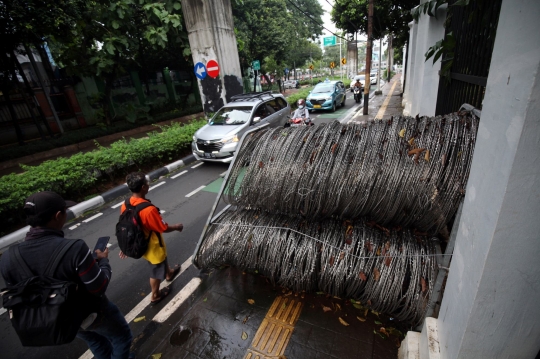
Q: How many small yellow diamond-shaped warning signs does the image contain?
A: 3